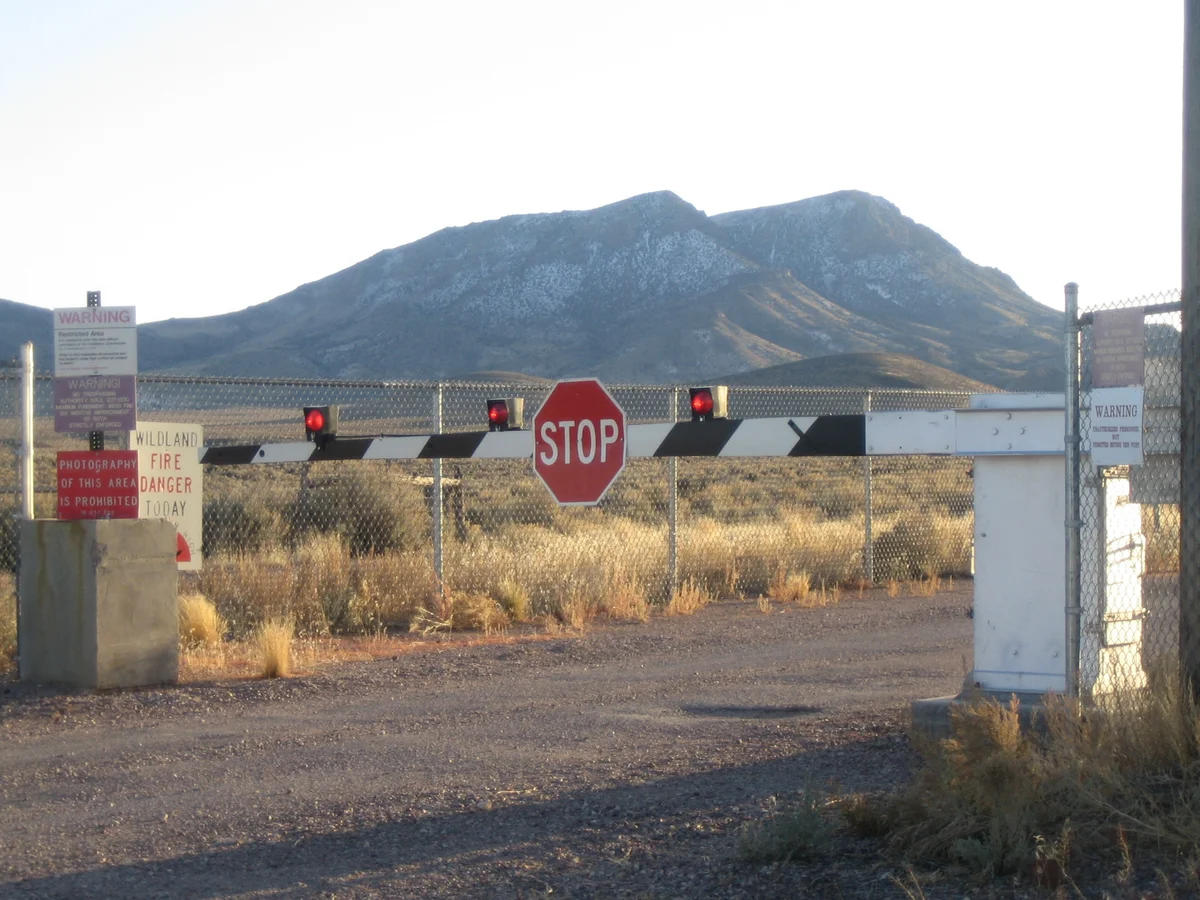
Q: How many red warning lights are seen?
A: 3